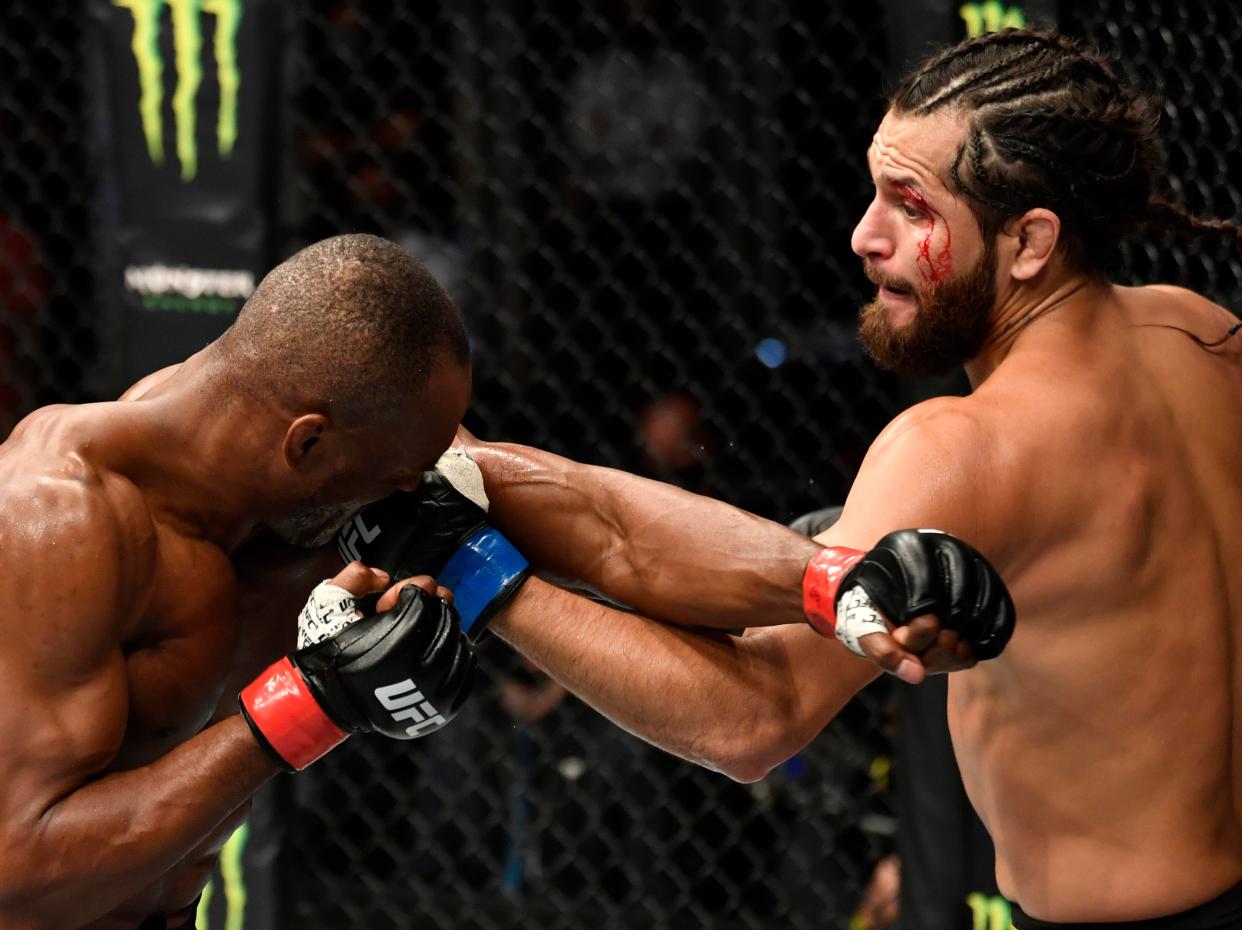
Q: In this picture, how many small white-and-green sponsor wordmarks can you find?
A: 1